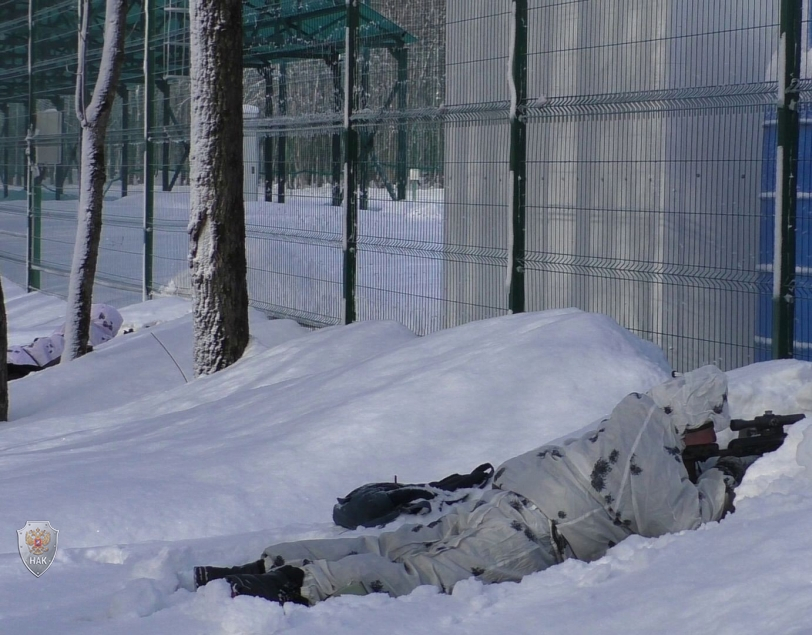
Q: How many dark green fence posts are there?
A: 5